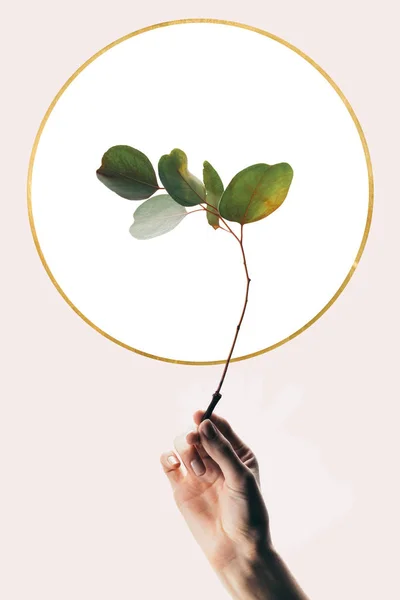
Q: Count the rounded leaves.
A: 5